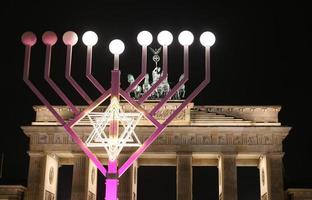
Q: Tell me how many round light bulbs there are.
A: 9